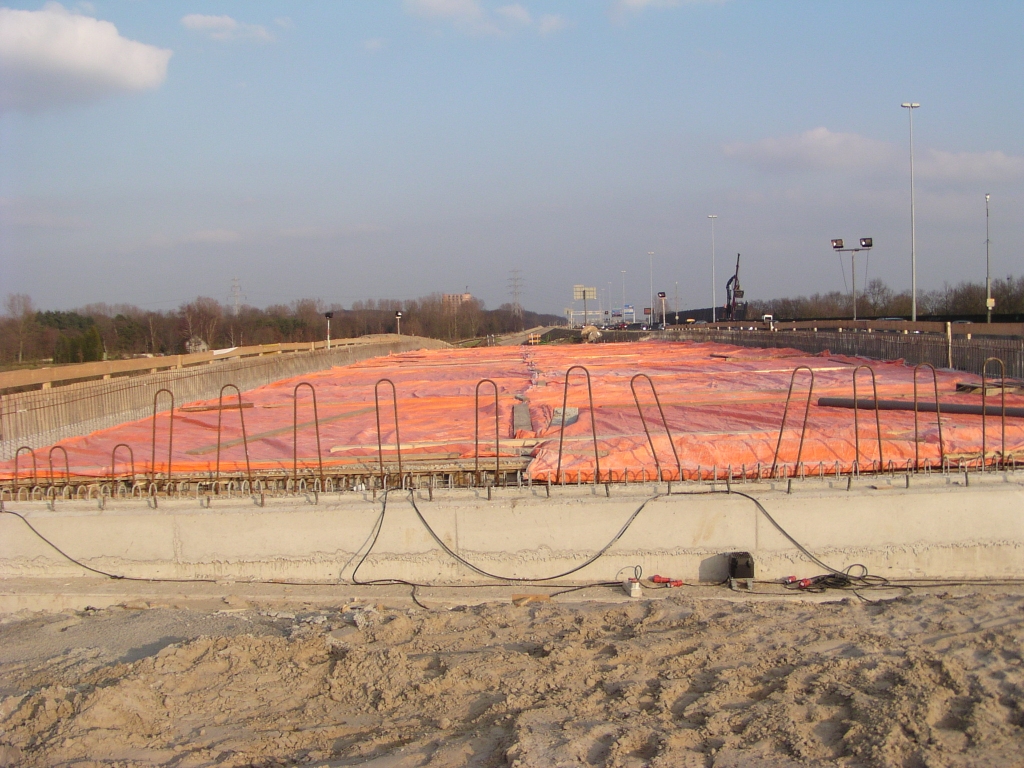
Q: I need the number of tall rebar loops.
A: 11